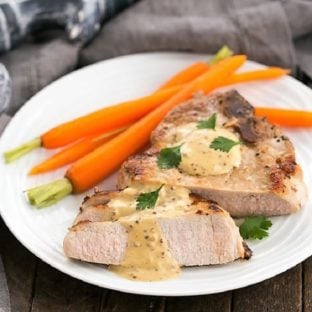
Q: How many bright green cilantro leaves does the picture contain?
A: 5